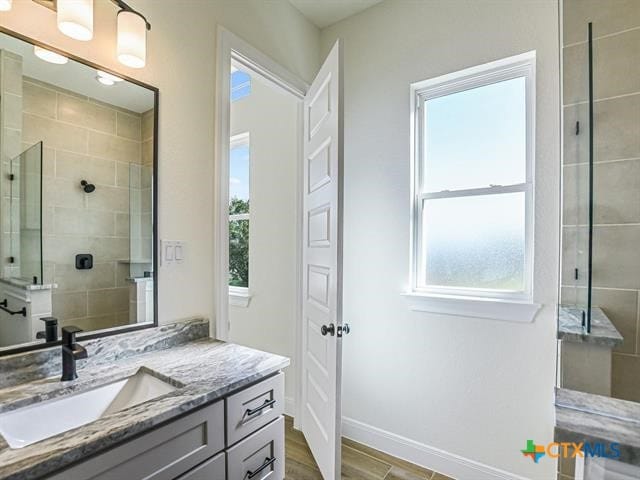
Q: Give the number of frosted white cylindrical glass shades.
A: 3